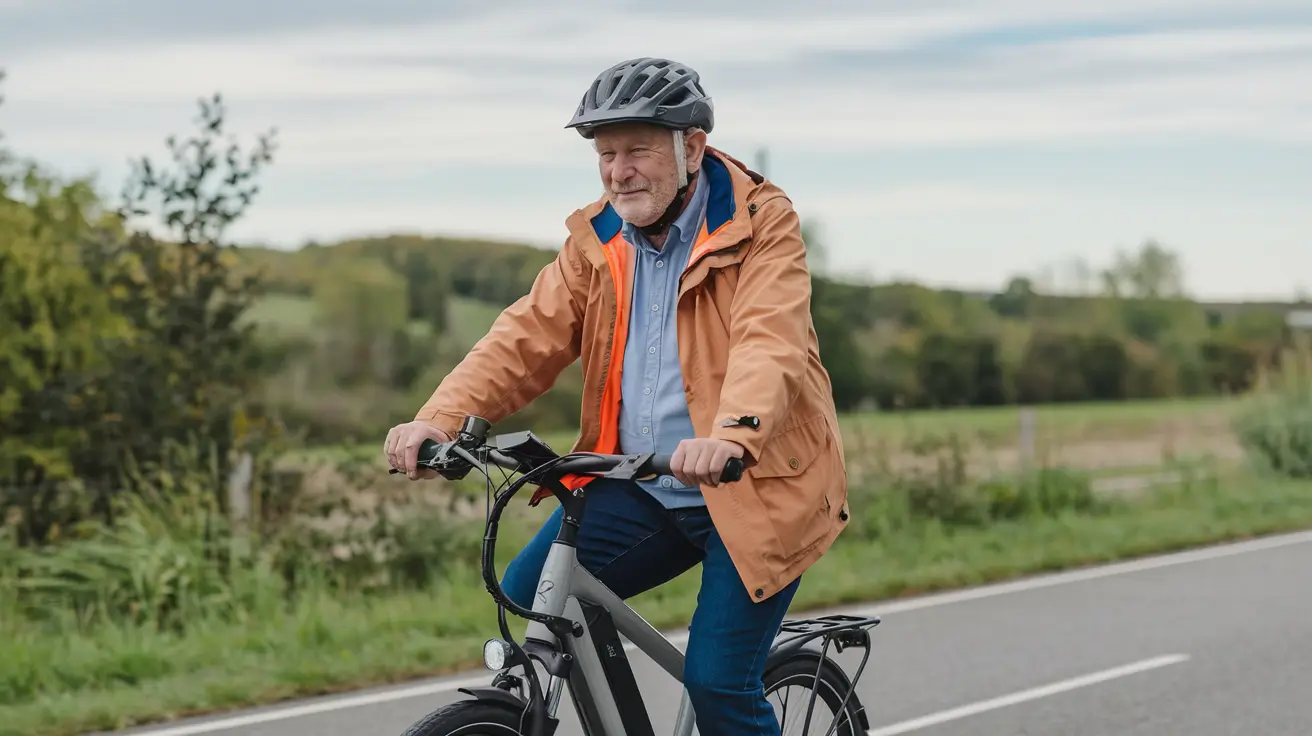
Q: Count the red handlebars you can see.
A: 0